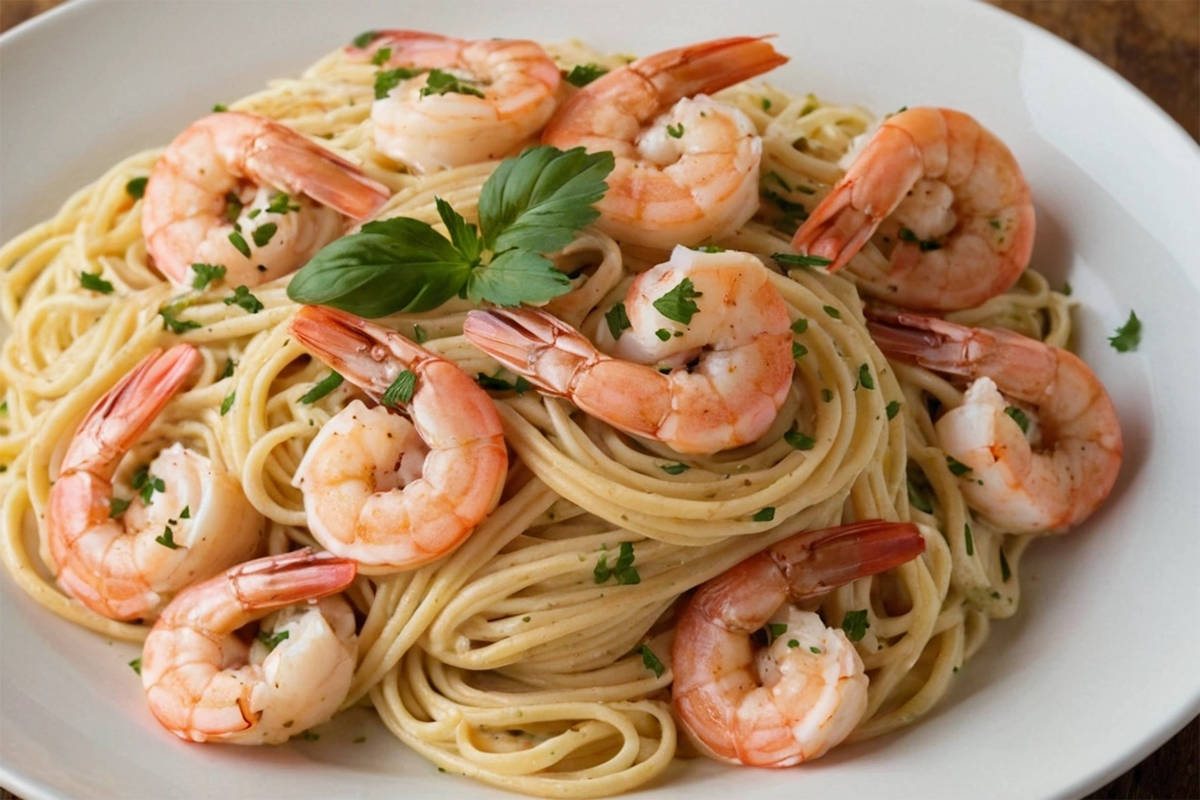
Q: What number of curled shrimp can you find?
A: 10